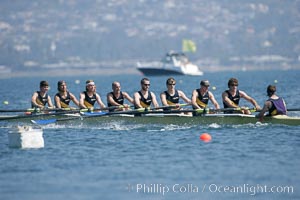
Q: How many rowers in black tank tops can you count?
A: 8